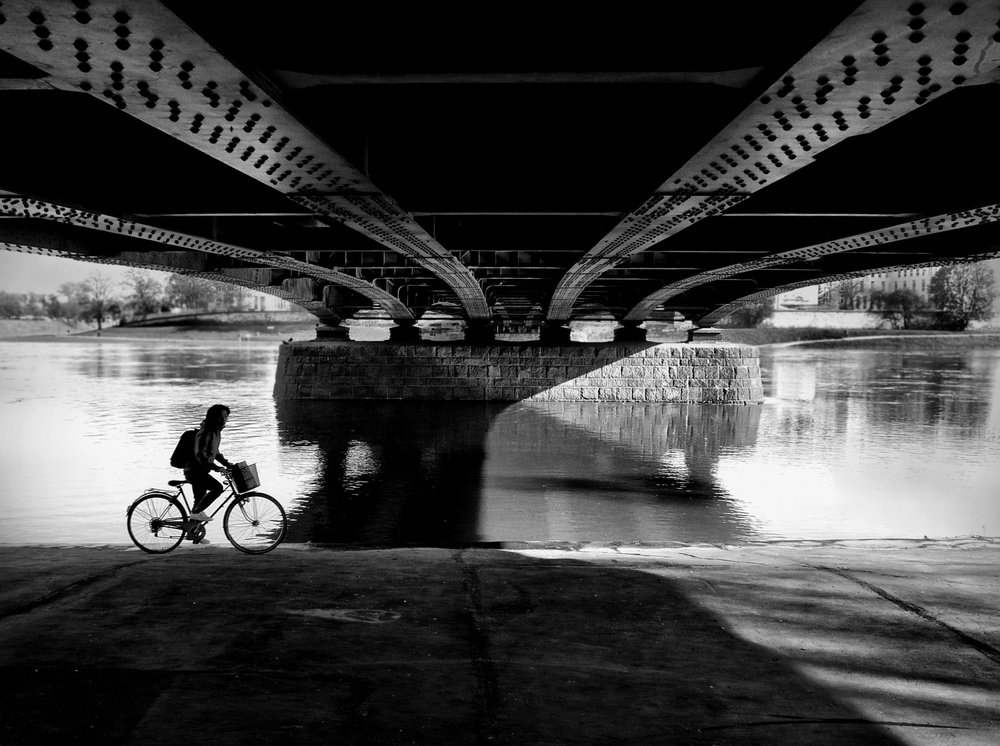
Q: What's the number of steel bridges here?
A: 1